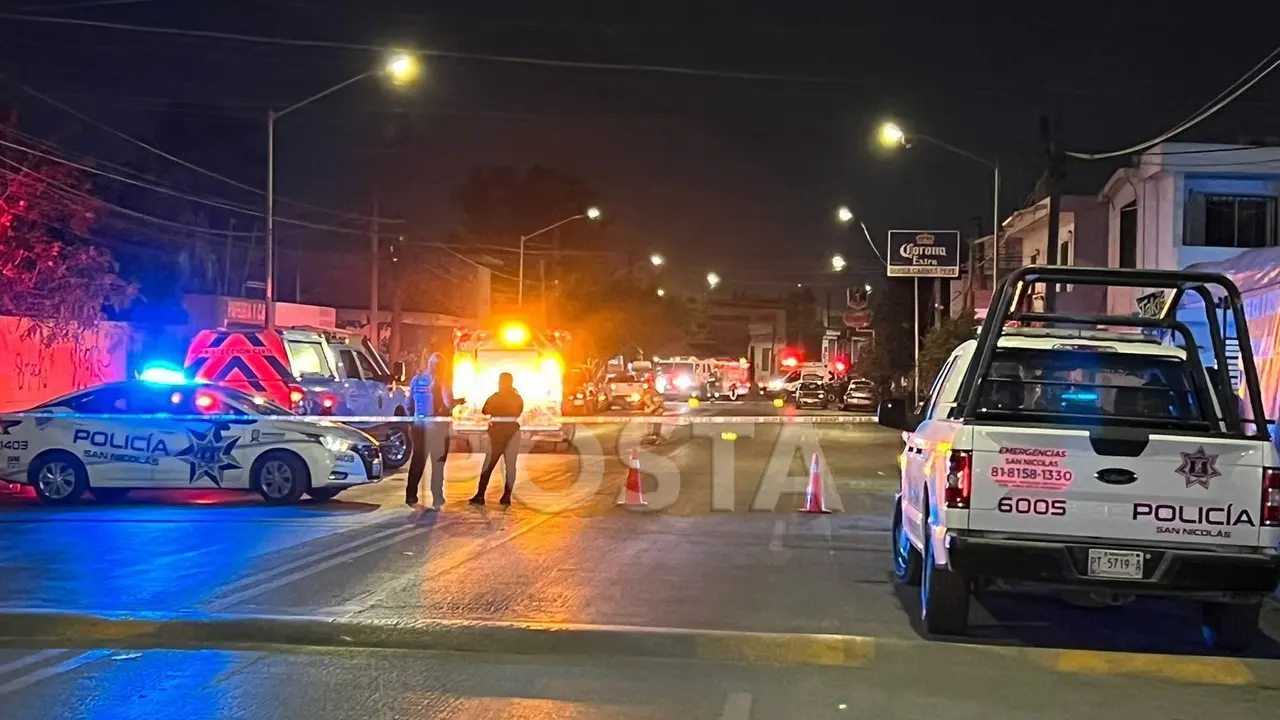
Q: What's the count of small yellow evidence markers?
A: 3